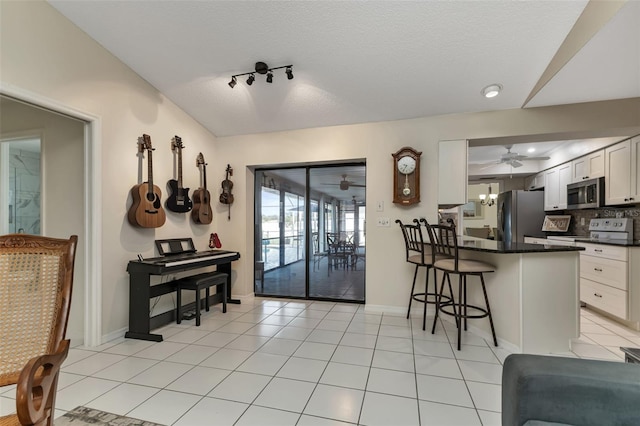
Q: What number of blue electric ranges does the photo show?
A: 0